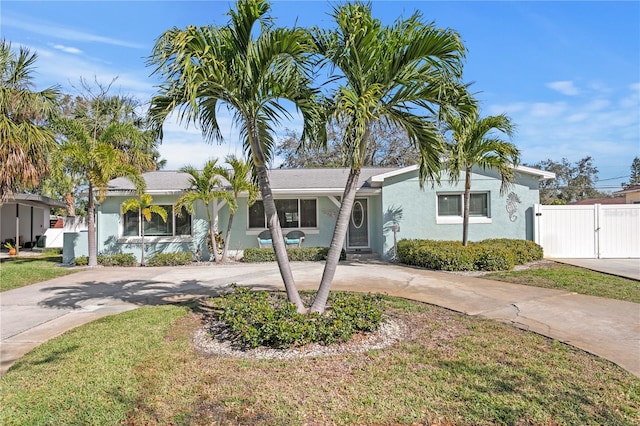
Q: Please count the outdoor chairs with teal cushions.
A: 2